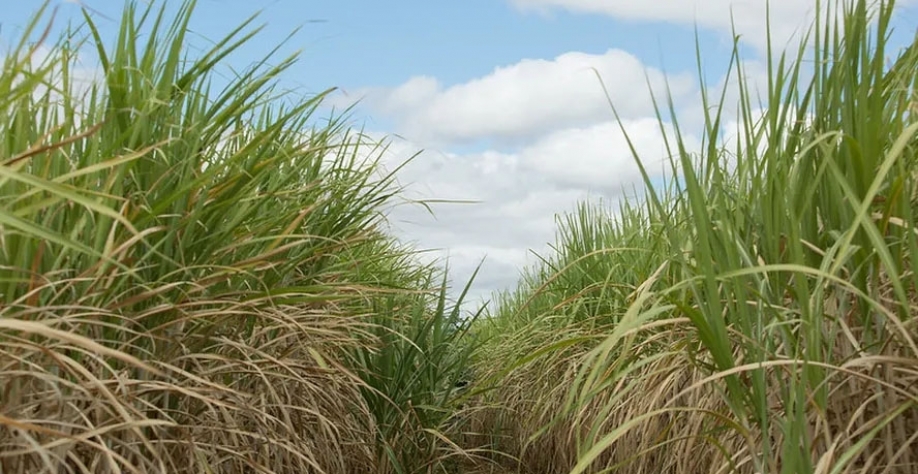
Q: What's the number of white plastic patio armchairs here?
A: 0